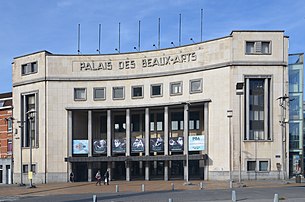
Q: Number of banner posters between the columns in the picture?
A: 7